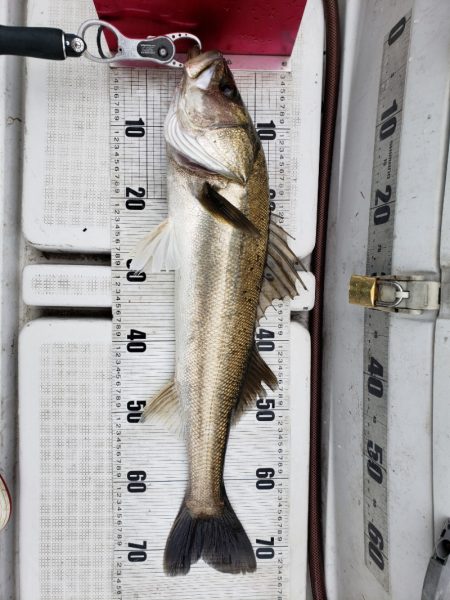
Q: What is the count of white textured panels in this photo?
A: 3